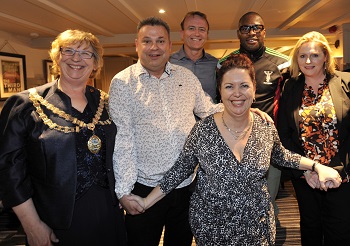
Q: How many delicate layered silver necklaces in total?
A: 1